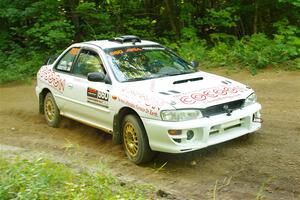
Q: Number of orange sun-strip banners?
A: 1